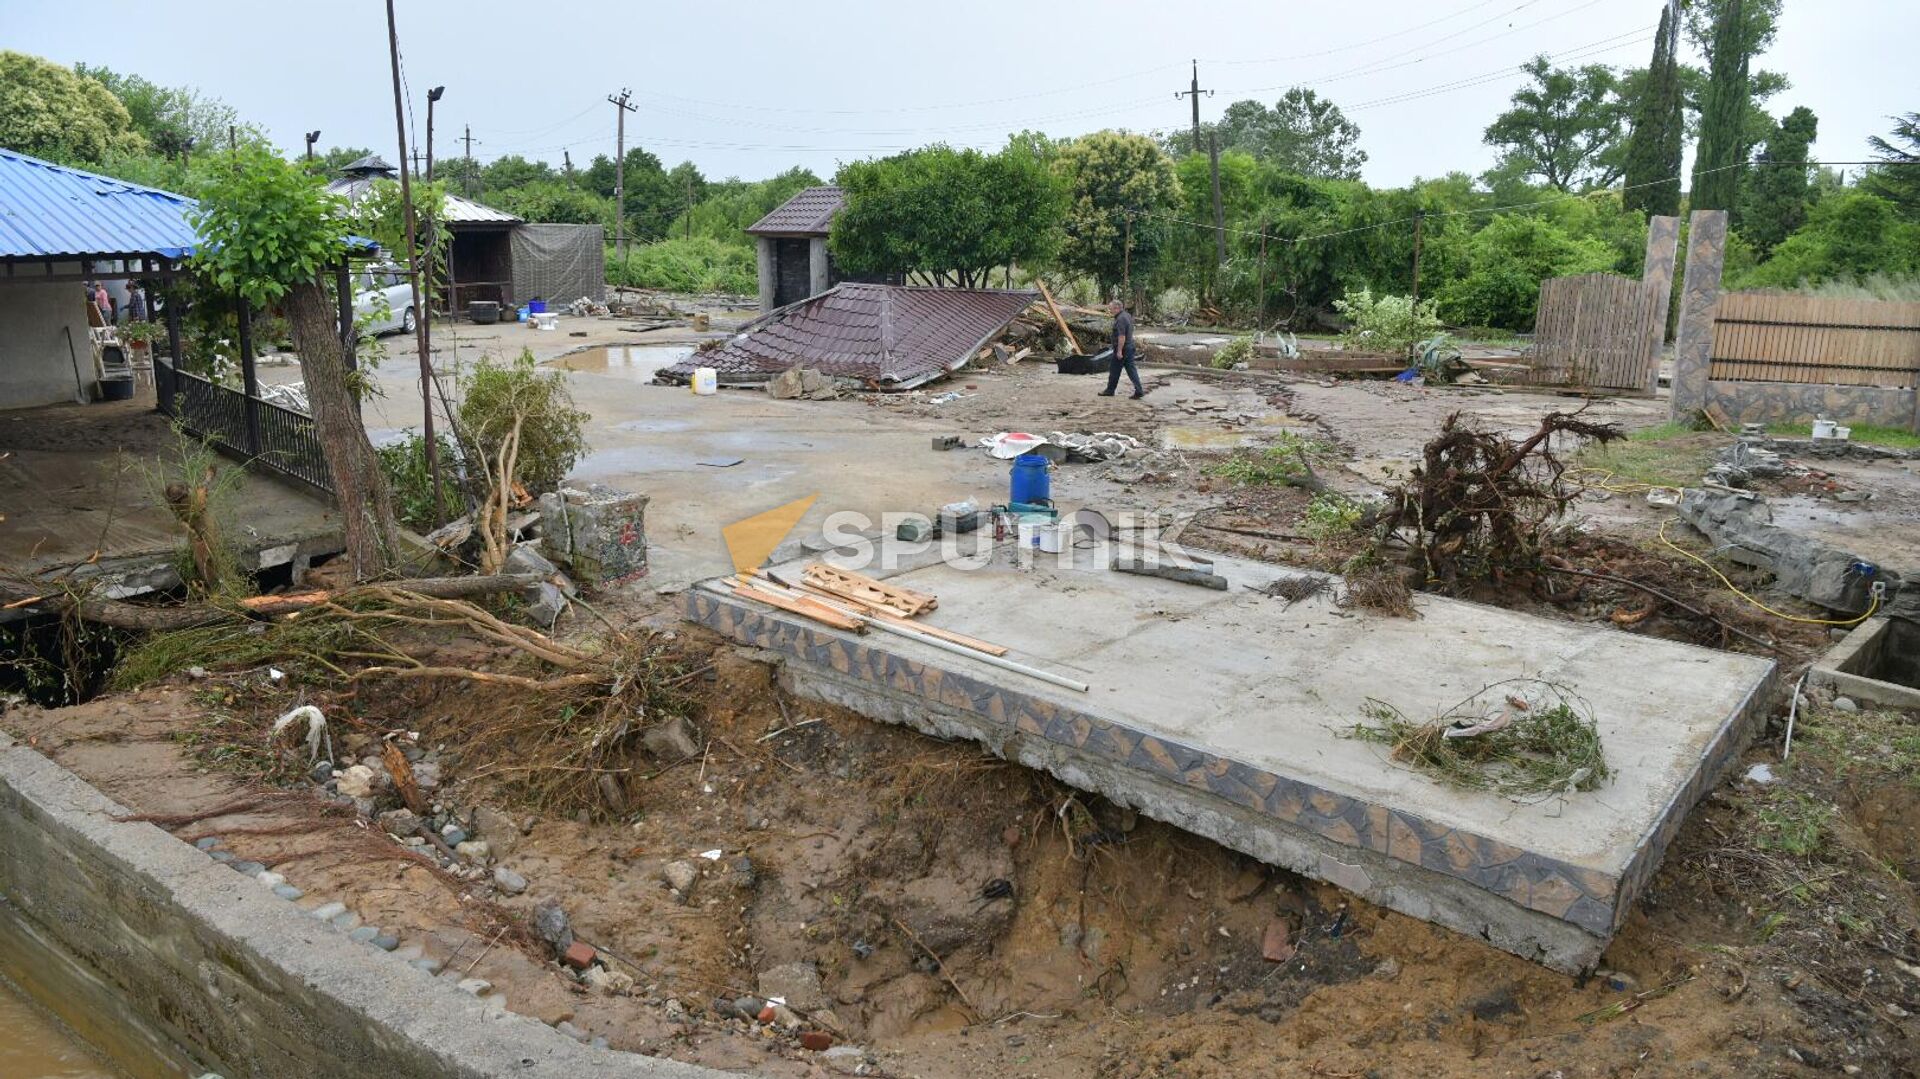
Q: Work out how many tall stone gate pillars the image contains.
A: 2